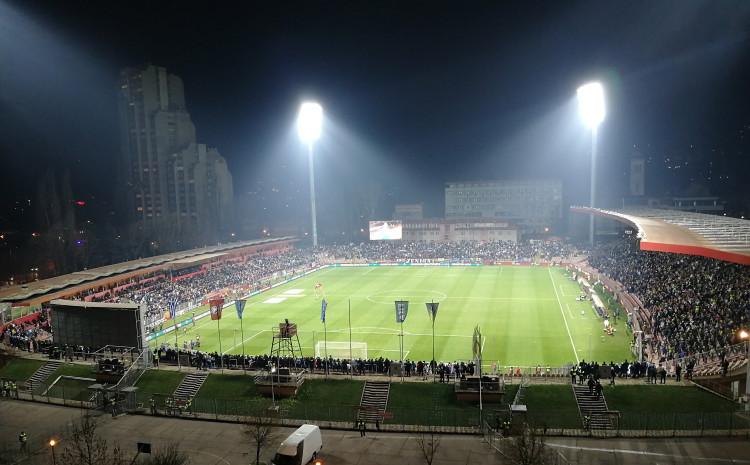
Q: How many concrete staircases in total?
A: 4